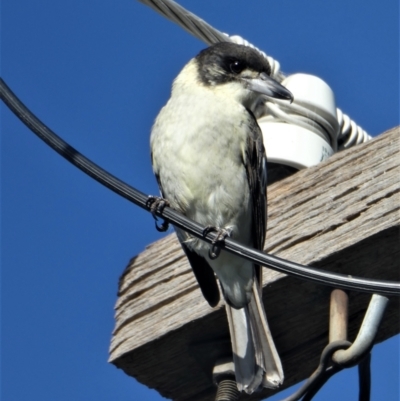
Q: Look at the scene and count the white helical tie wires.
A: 2